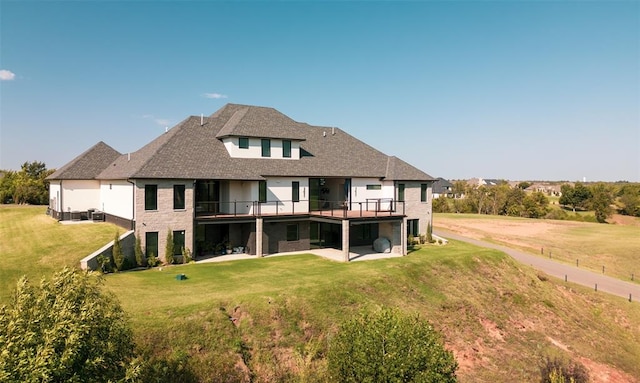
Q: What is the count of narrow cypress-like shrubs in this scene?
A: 4